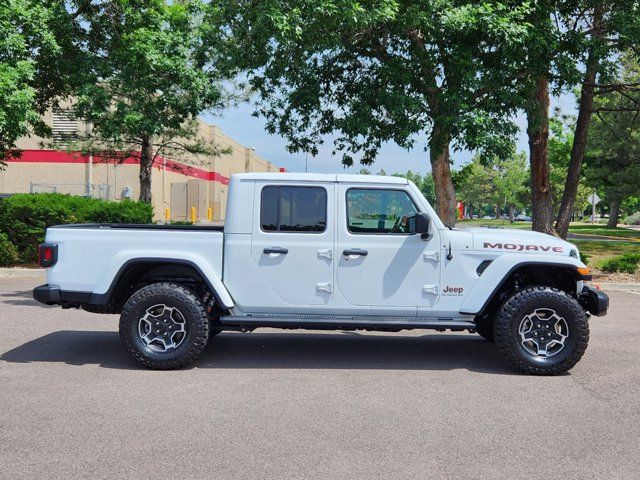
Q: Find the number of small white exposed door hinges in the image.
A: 4